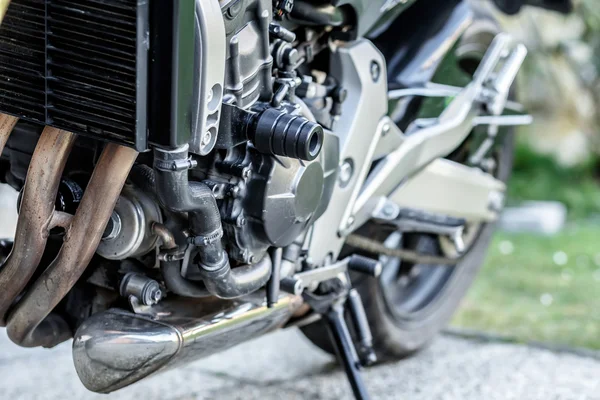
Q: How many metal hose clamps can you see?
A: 3